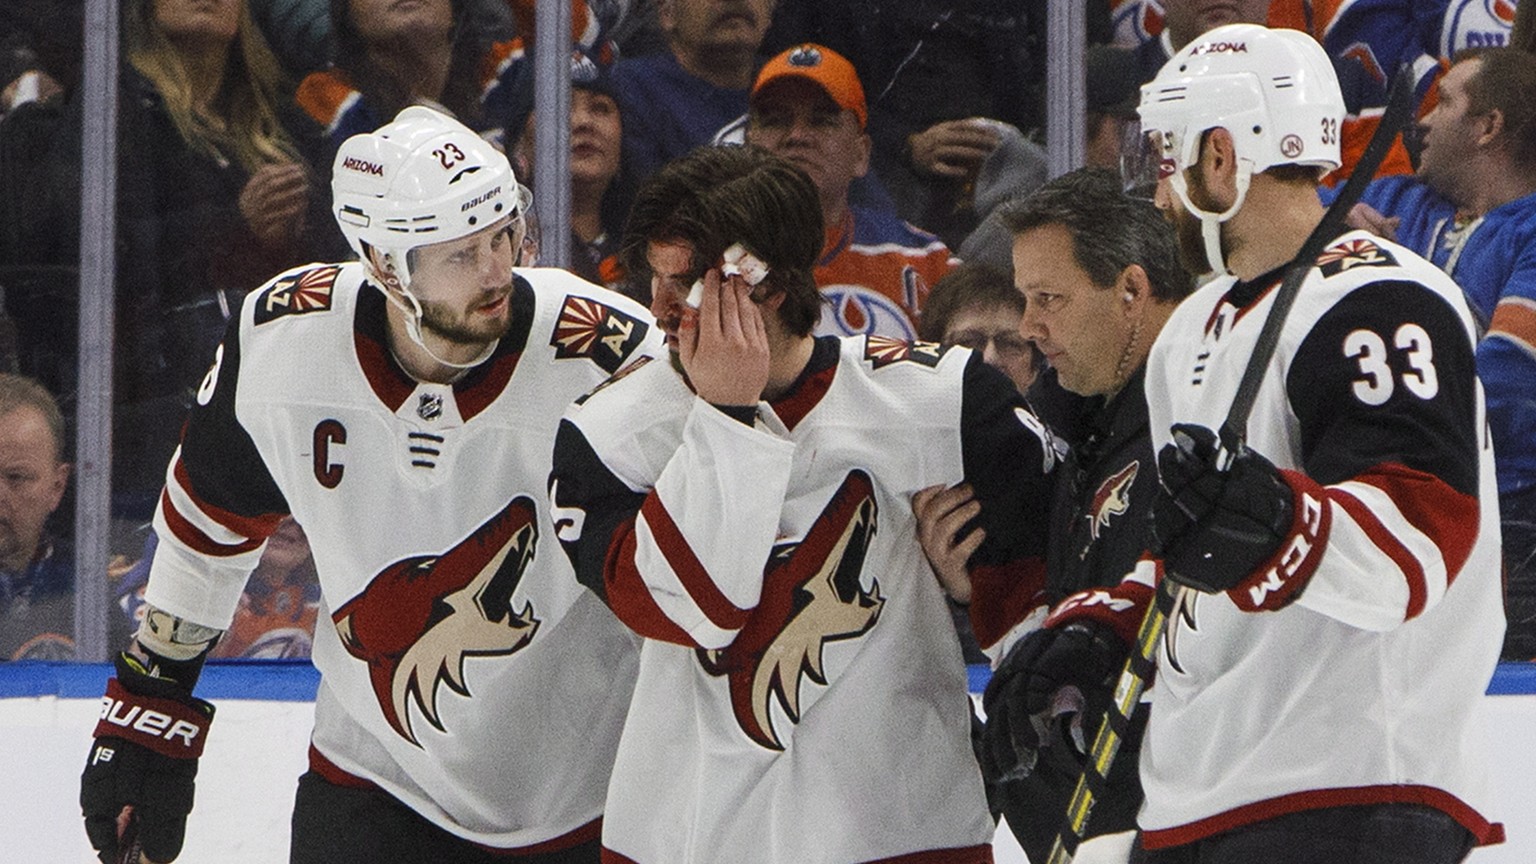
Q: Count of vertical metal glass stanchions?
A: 3